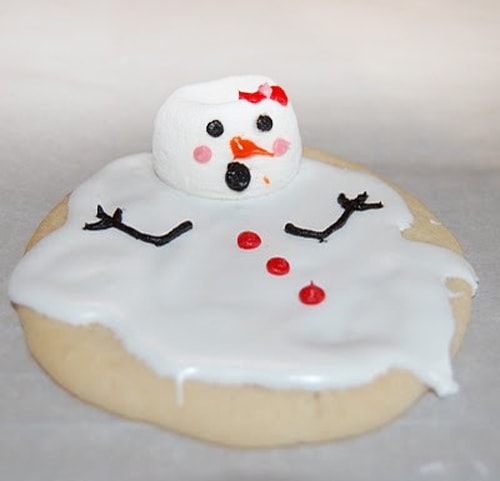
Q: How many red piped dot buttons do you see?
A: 3